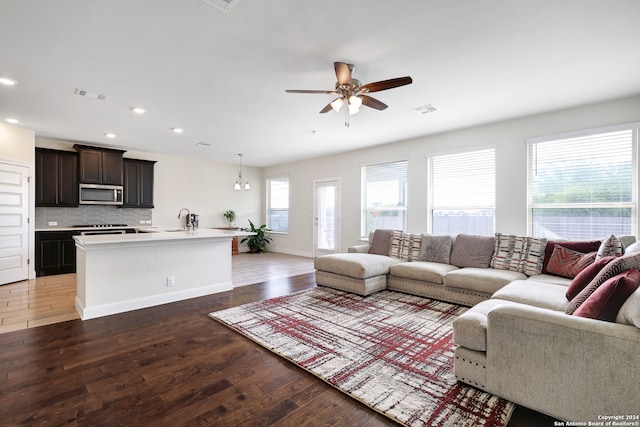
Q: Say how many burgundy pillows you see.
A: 3